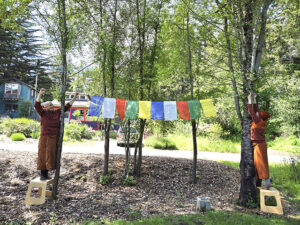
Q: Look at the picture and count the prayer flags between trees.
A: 10